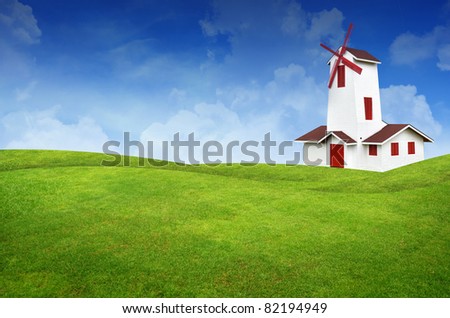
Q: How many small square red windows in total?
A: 3